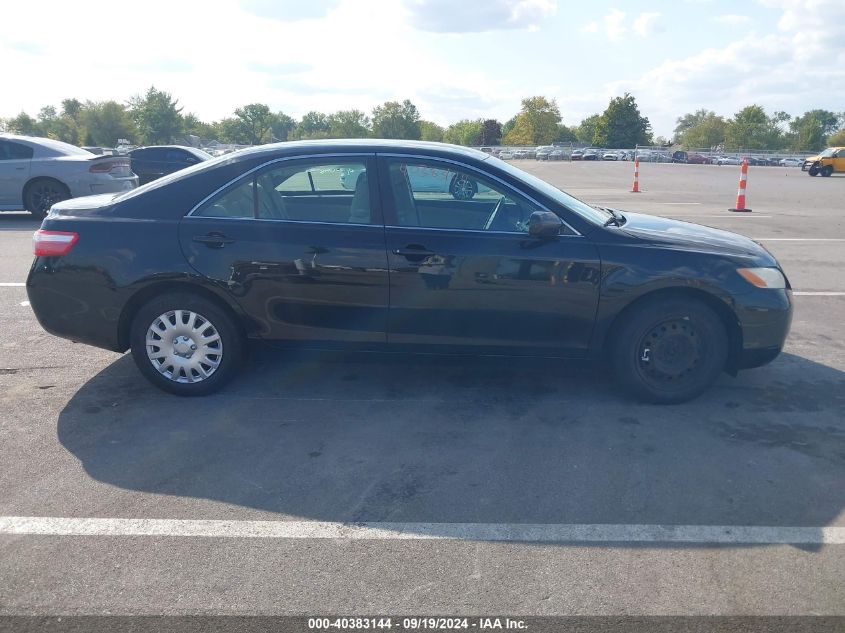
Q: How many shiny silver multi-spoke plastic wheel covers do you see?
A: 1